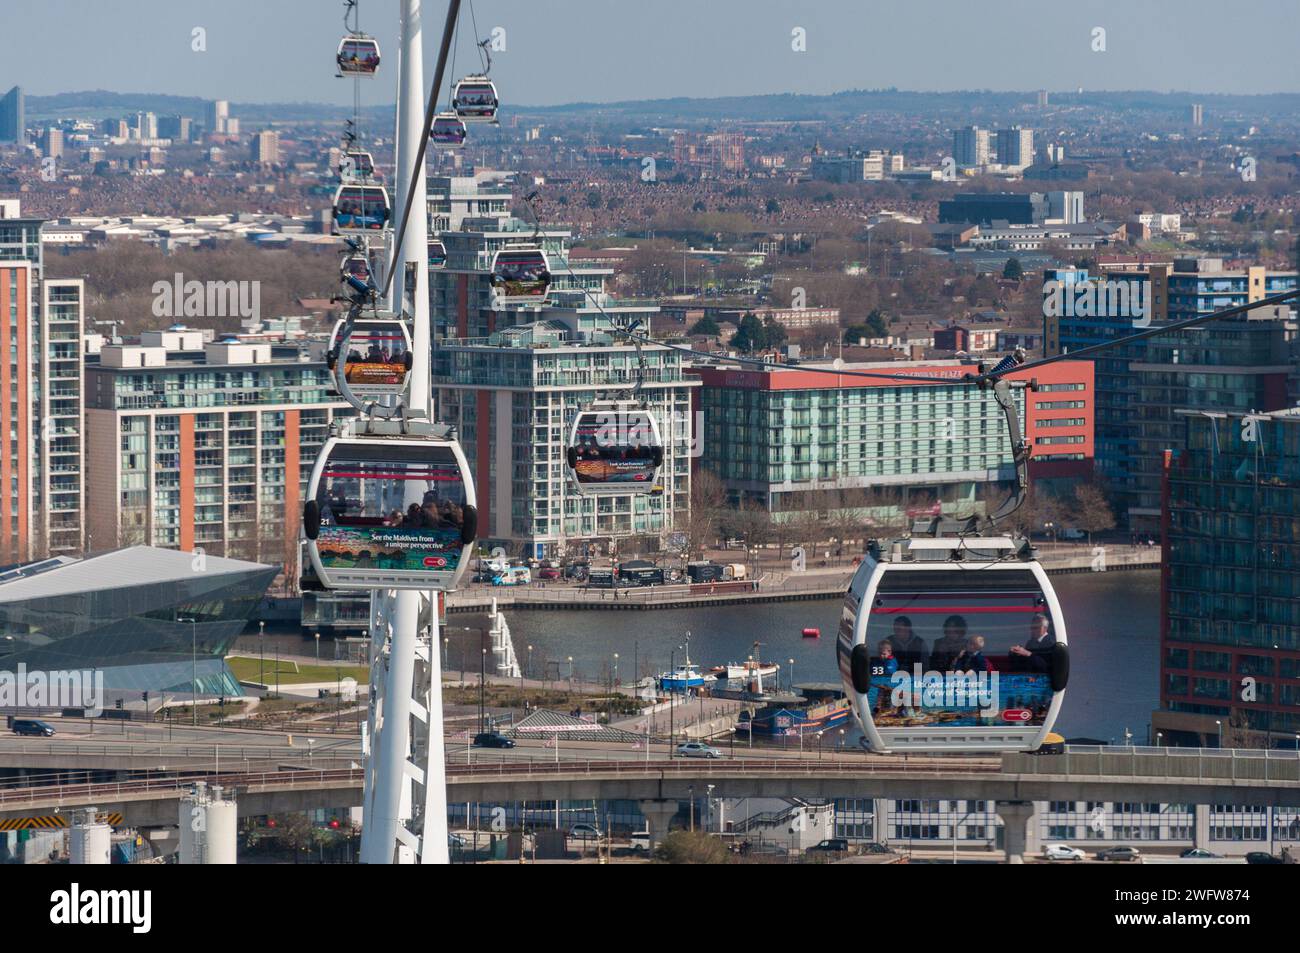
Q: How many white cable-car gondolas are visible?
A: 12